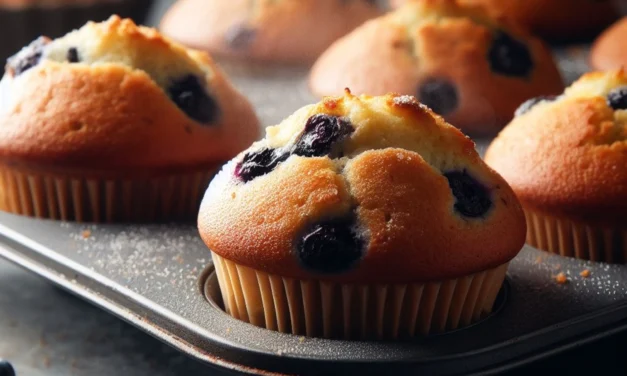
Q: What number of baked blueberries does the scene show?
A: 12